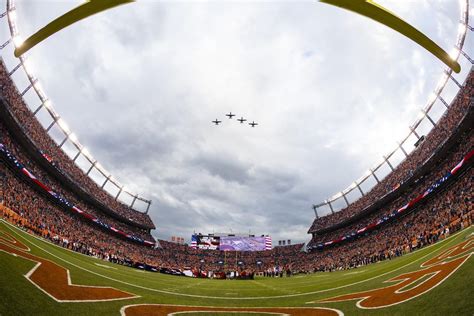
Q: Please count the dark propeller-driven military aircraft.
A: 4